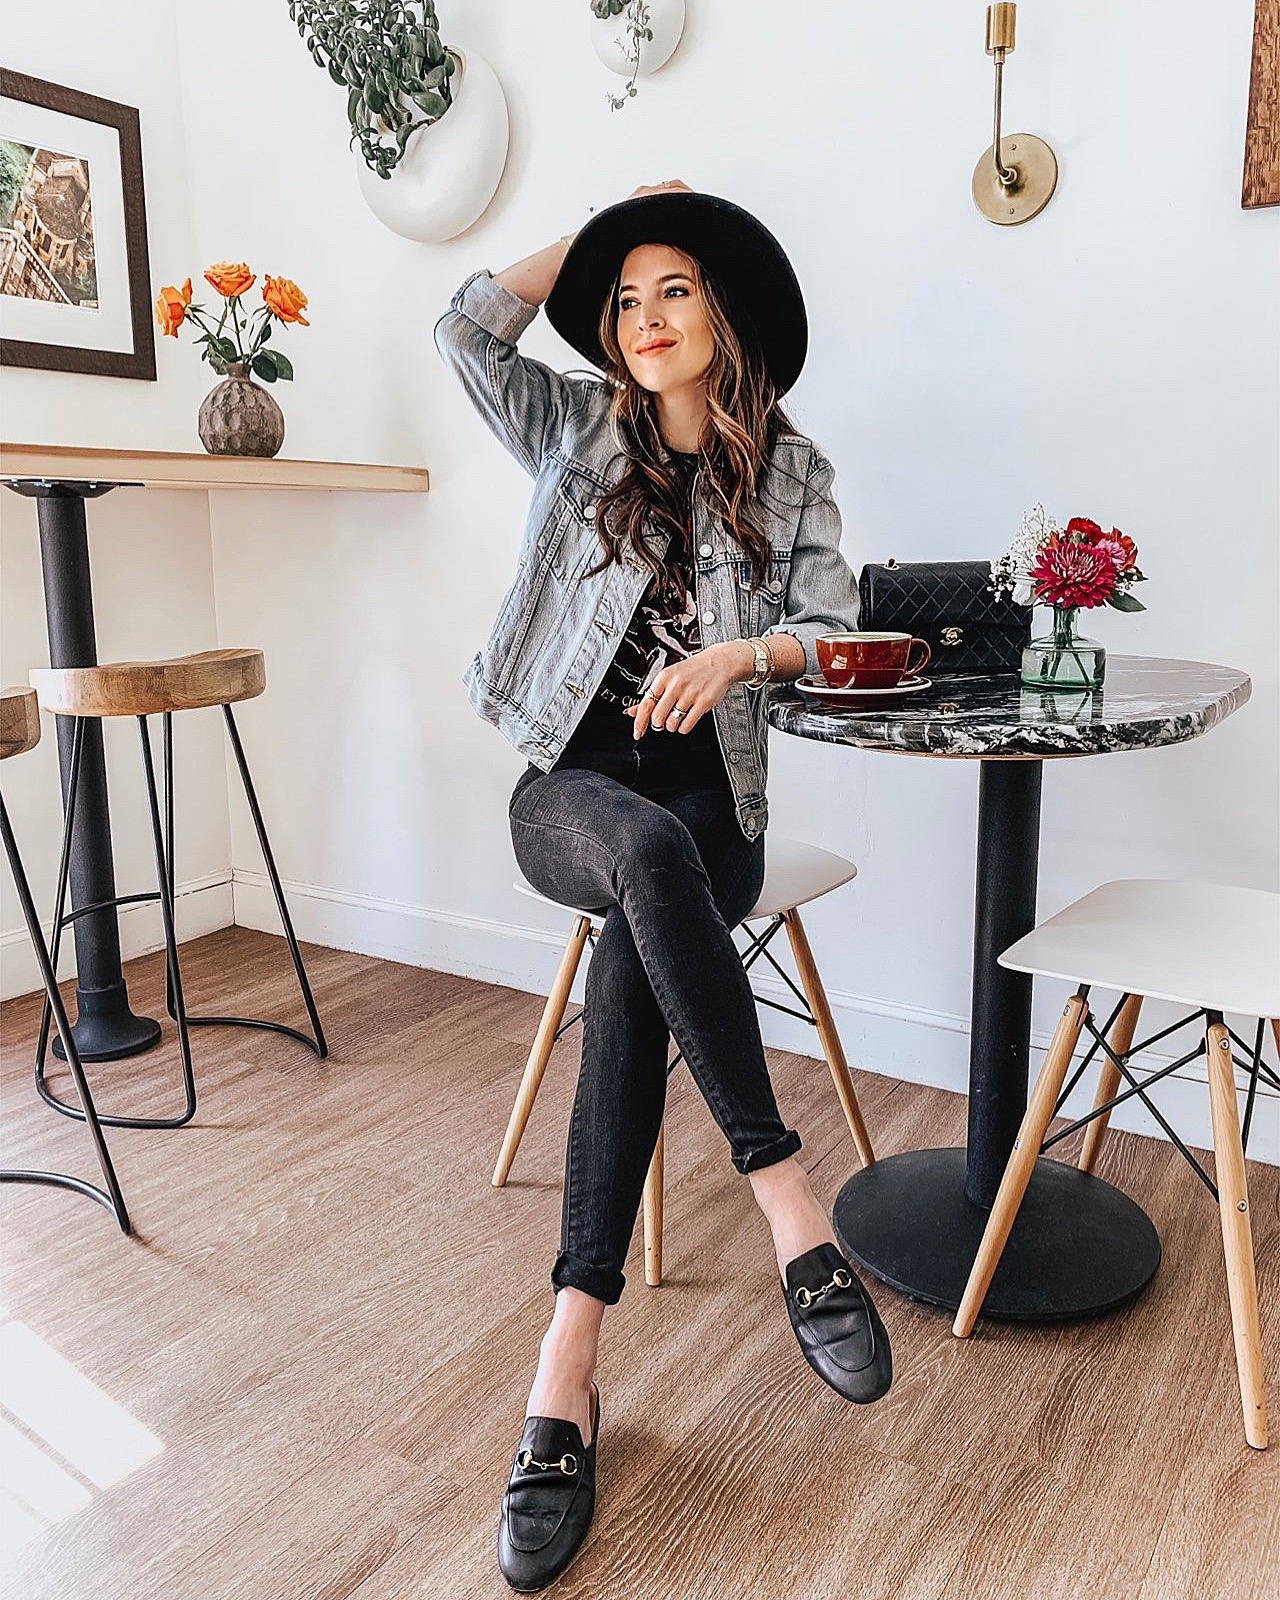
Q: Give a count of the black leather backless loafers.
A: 2